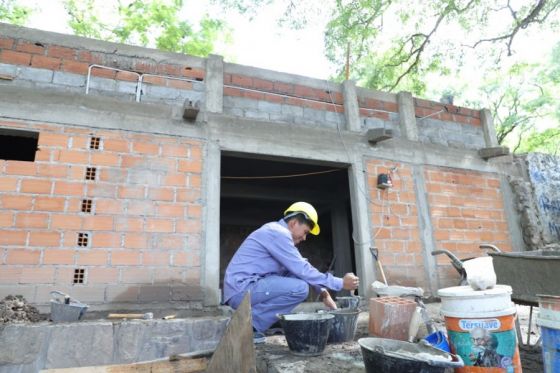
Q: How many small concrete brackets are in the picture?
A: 3